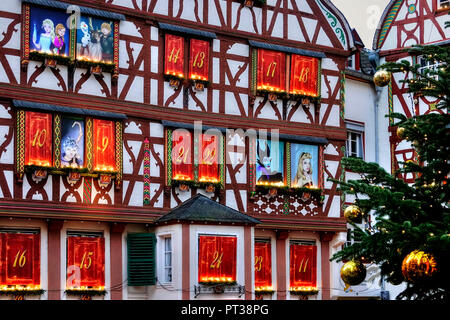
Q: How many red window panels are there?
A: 13